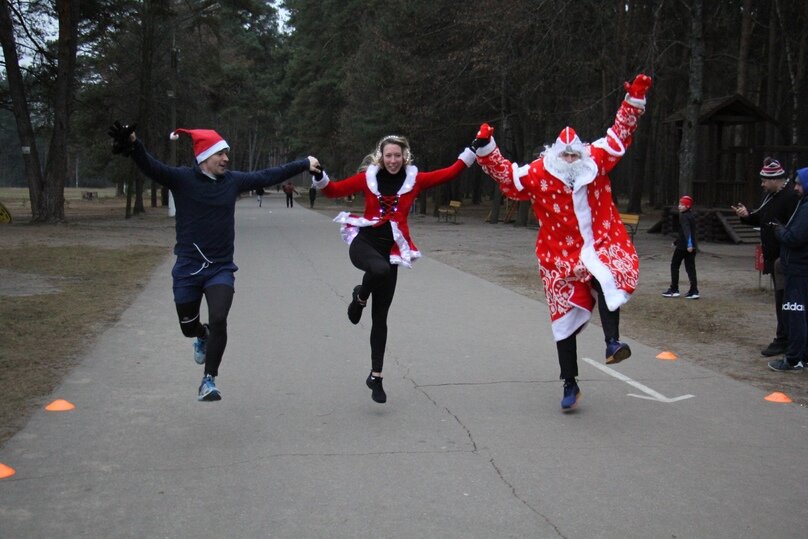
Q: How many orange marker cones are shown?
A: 4